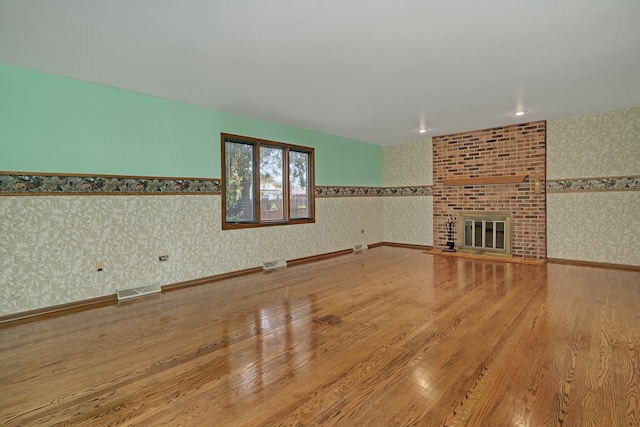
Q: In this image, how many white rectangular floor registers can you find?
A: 3